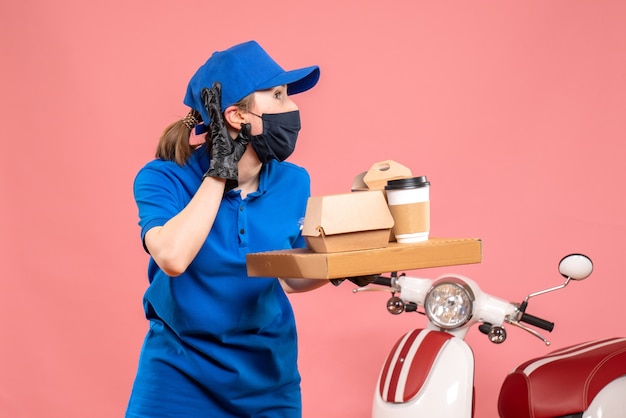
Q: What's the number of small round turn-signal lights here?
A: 2